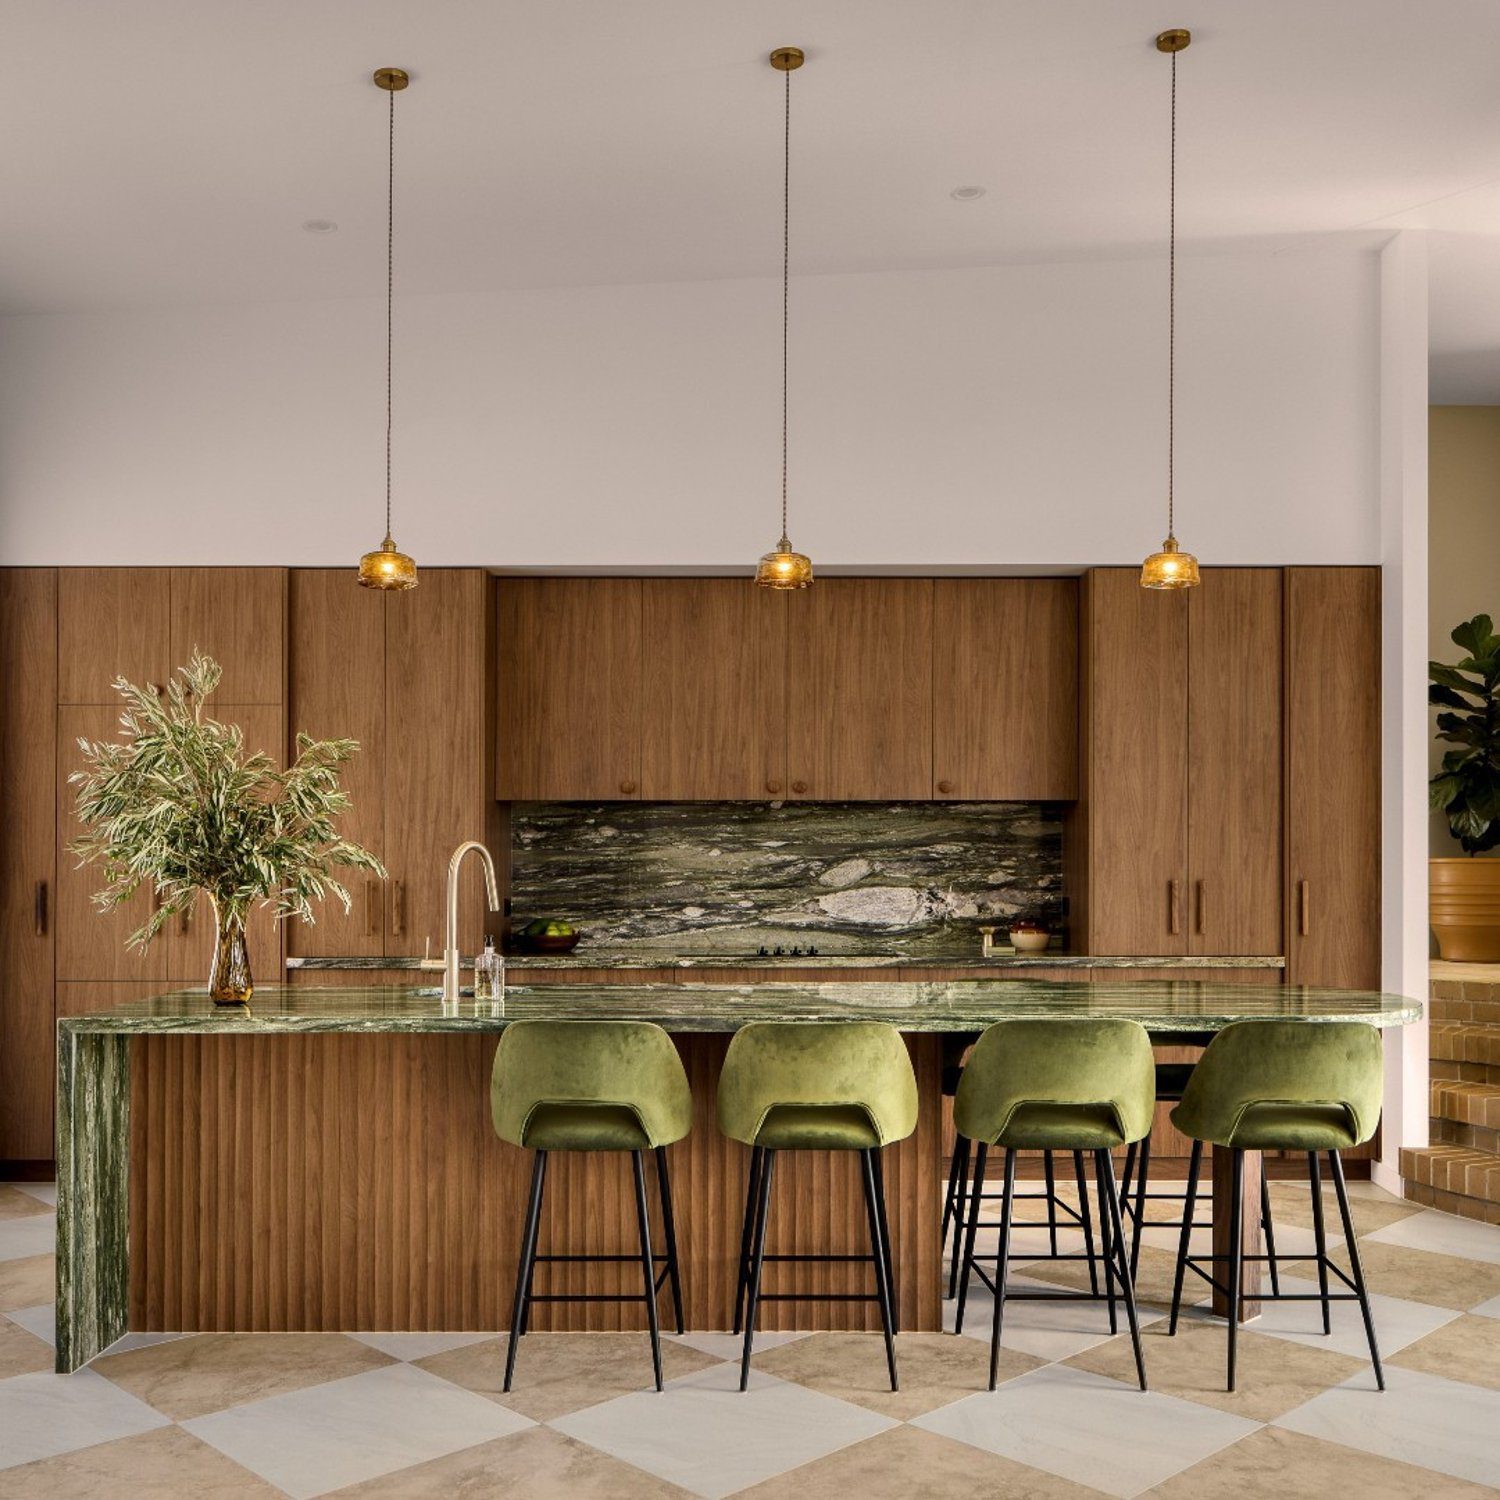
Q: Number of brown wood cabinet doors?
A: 14